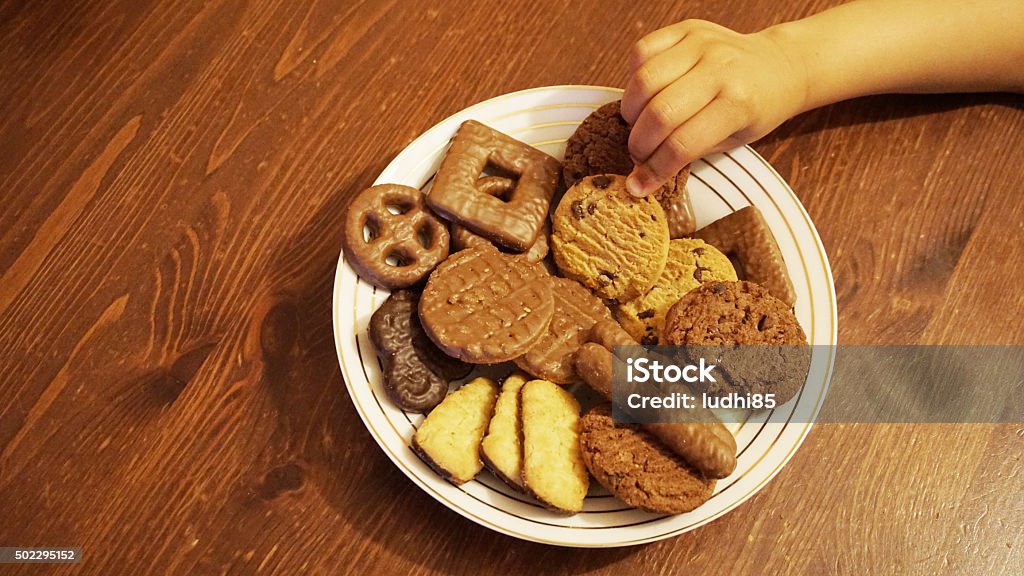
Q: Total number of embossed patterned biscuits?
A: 2